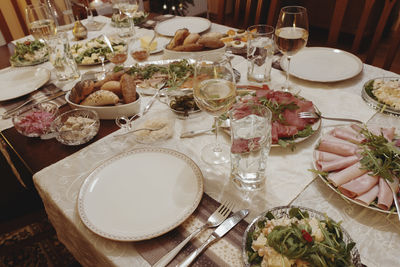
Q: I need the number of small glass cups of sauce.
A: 2